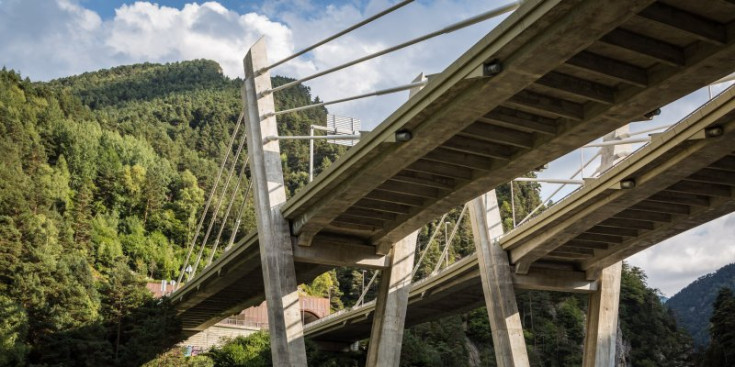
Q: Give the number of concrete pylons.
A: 4